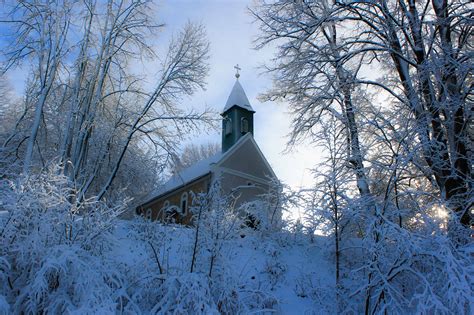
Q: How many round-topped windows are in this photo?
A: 5